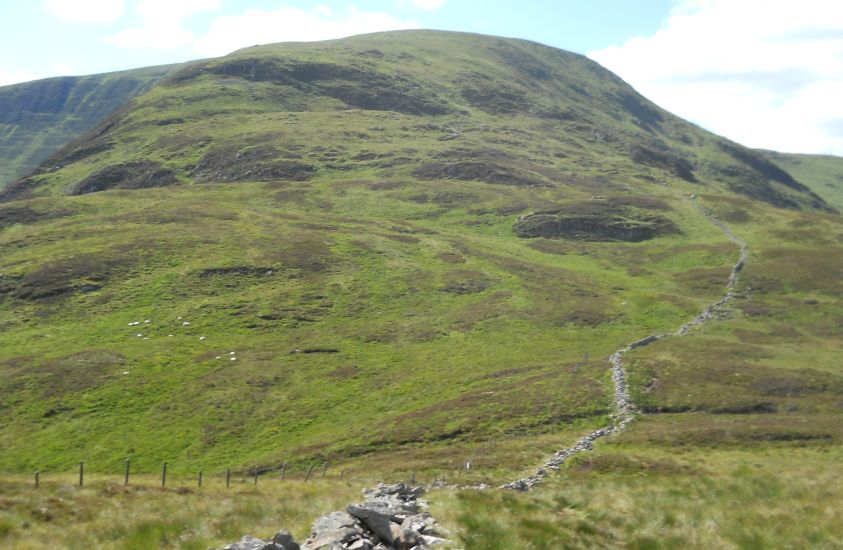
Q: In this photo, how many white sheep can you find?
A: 13